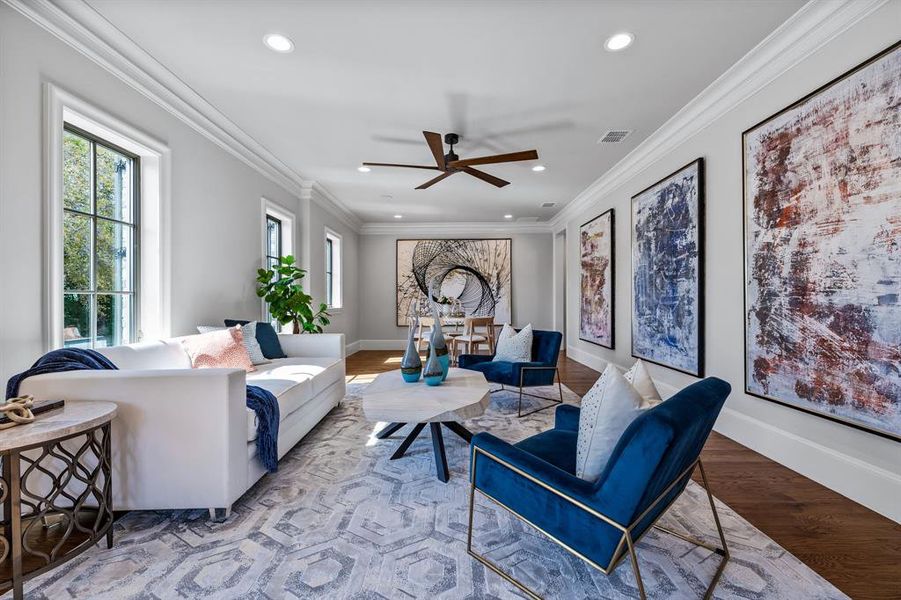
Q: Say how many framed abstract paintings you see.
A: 4